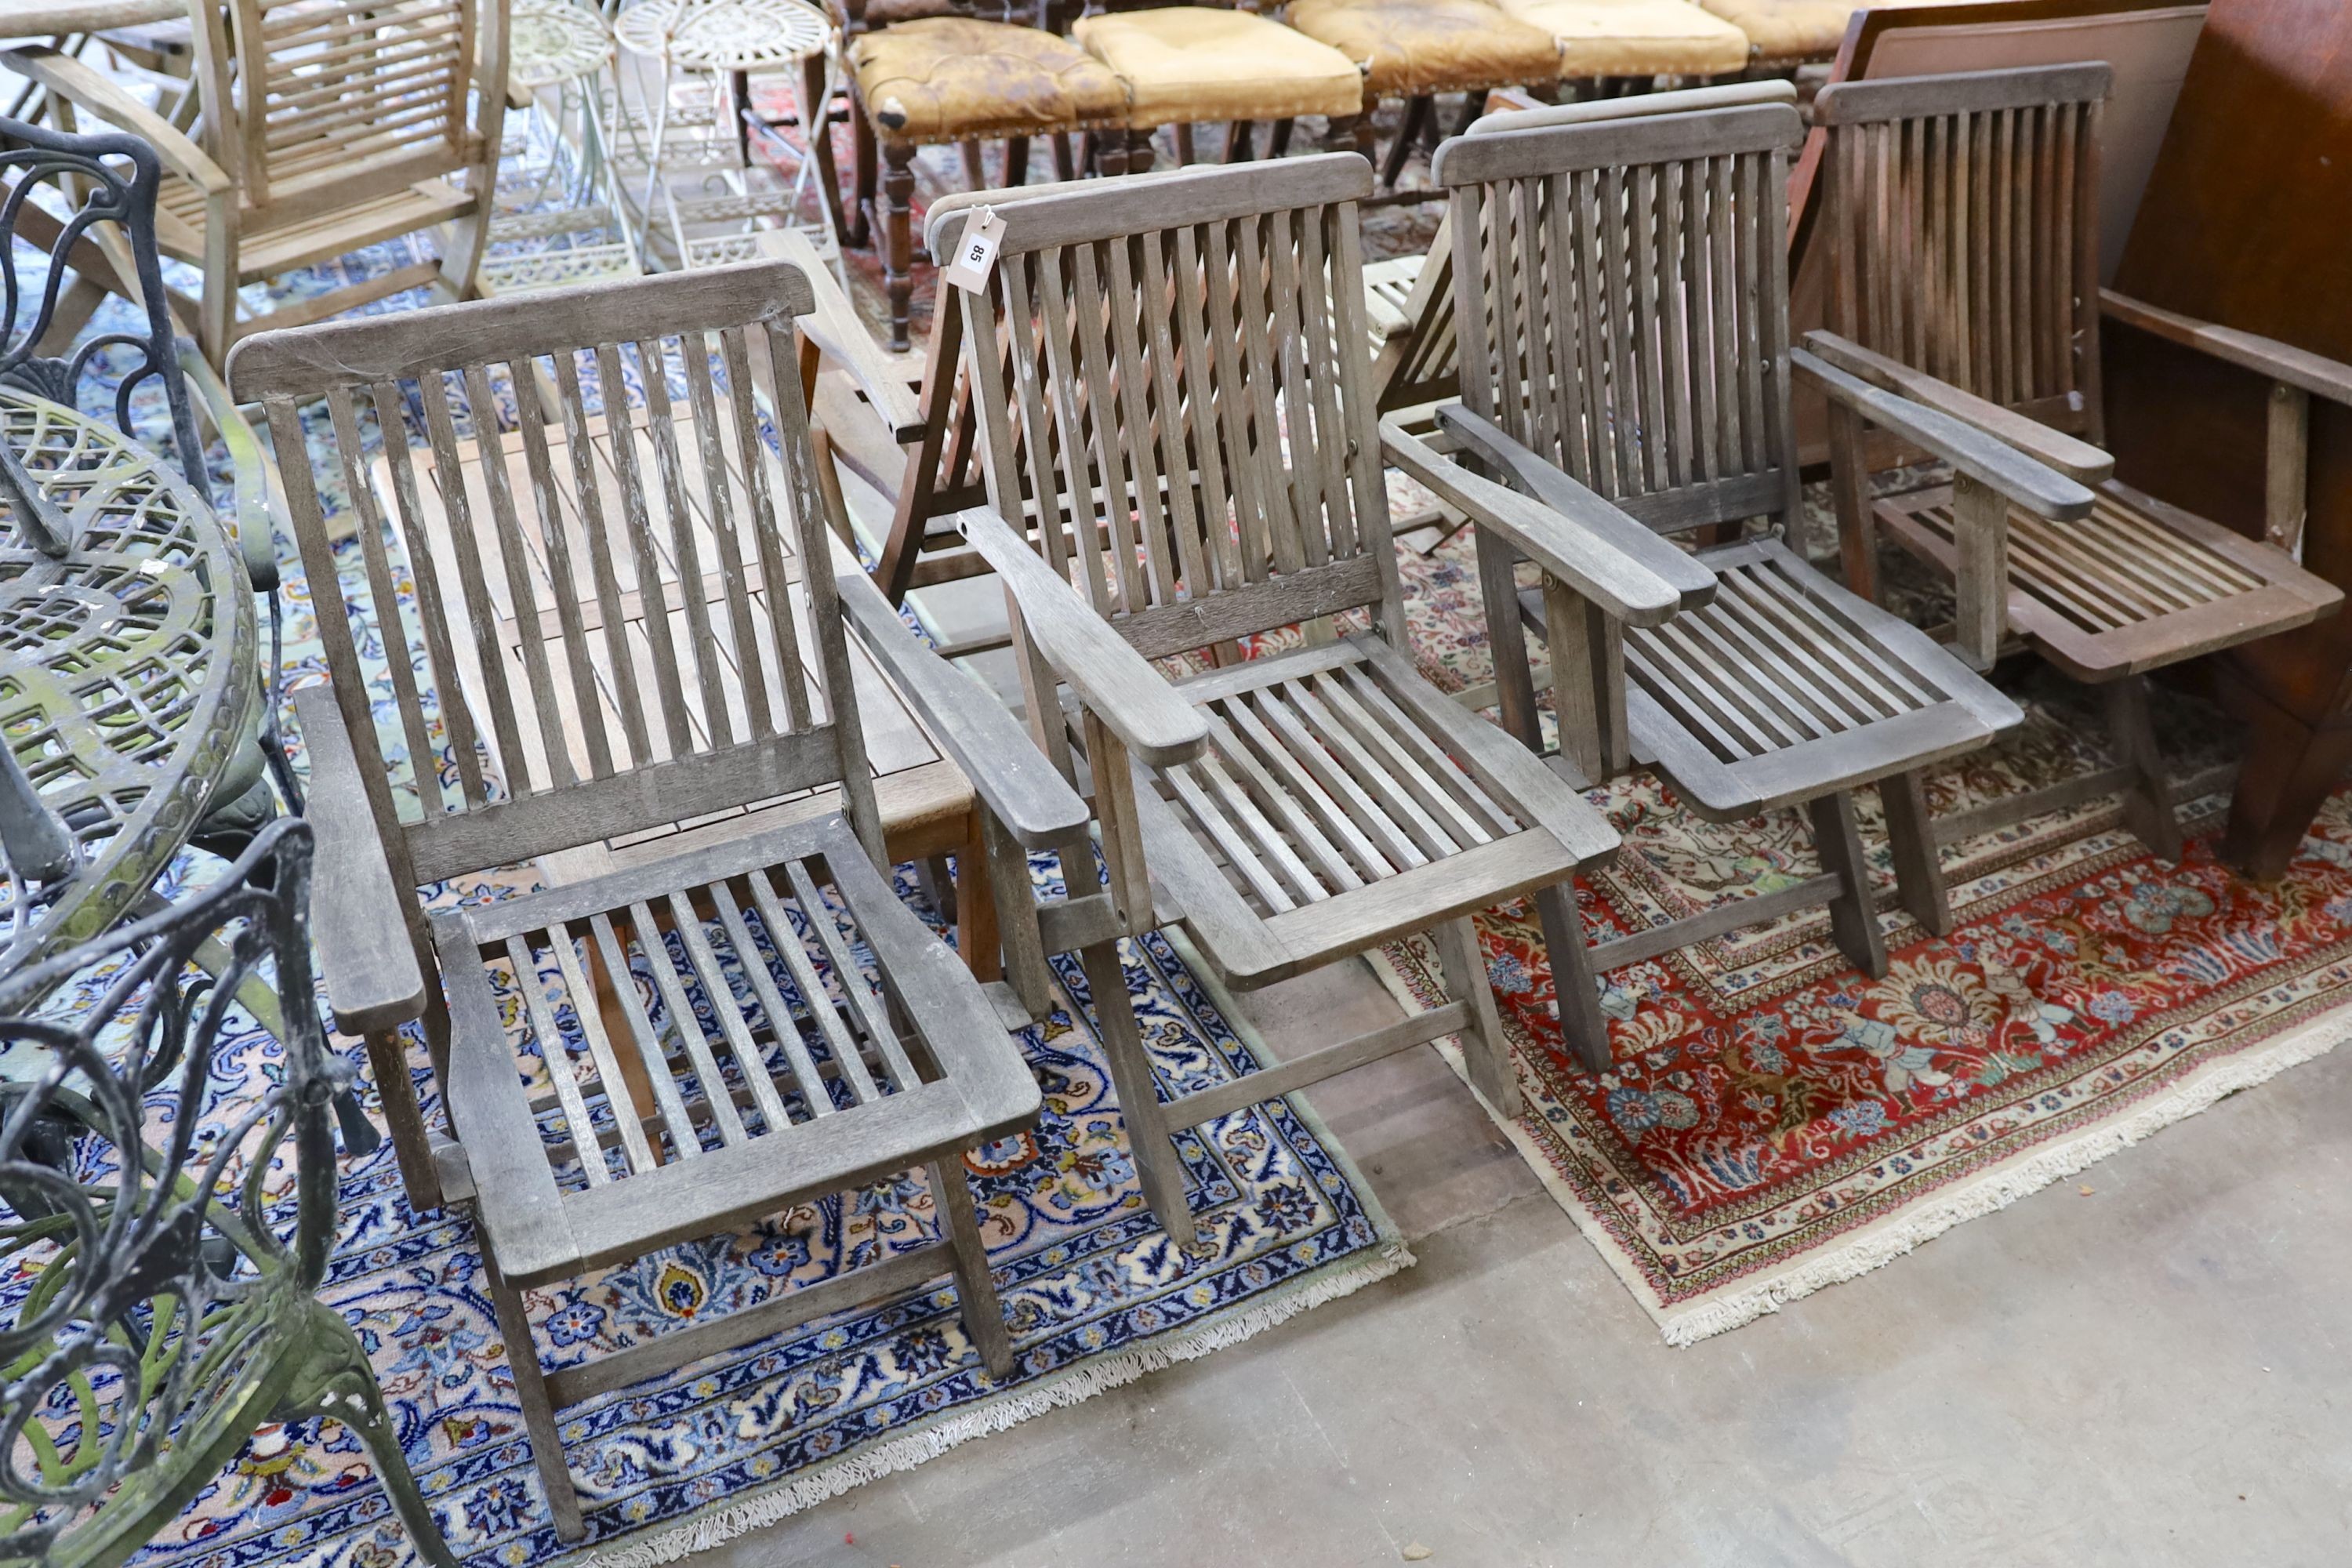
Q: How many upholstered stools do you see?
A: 5